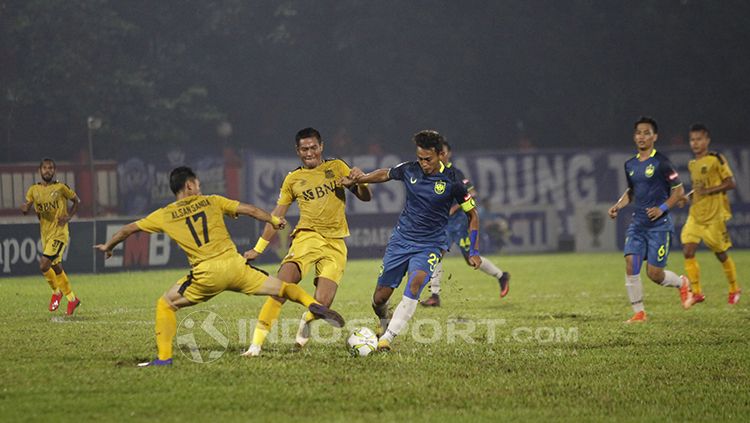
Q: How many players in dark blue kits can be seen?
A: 3